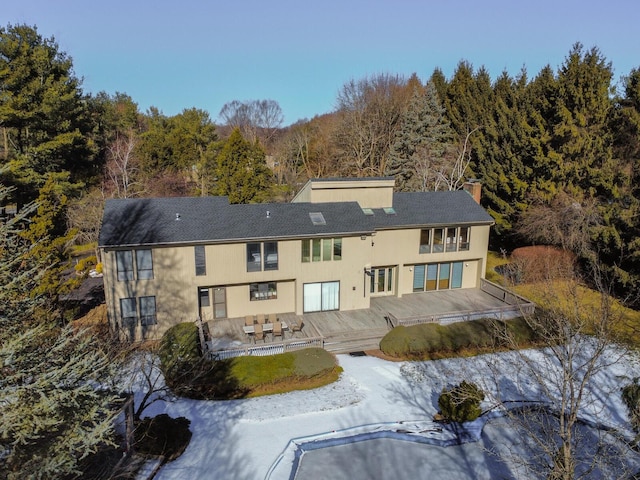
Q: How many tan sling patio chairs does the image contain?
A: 6